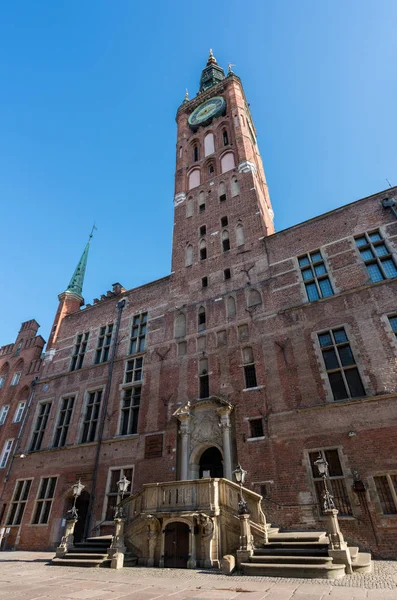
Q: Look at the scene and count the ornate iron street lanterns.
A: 4